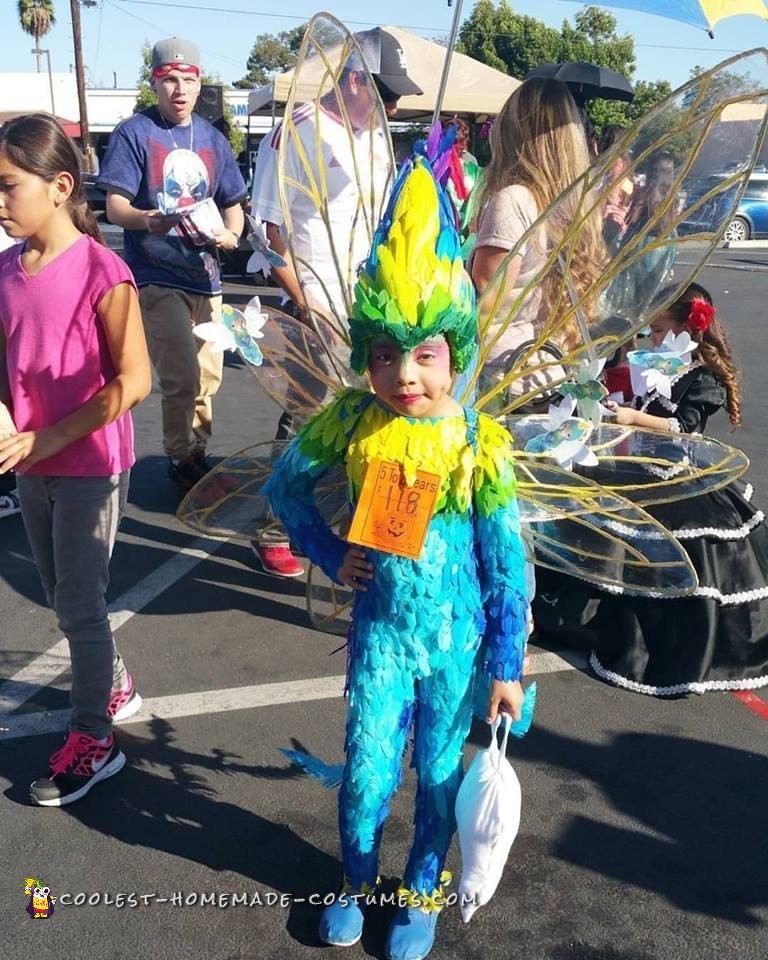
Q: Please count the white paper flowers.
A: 5